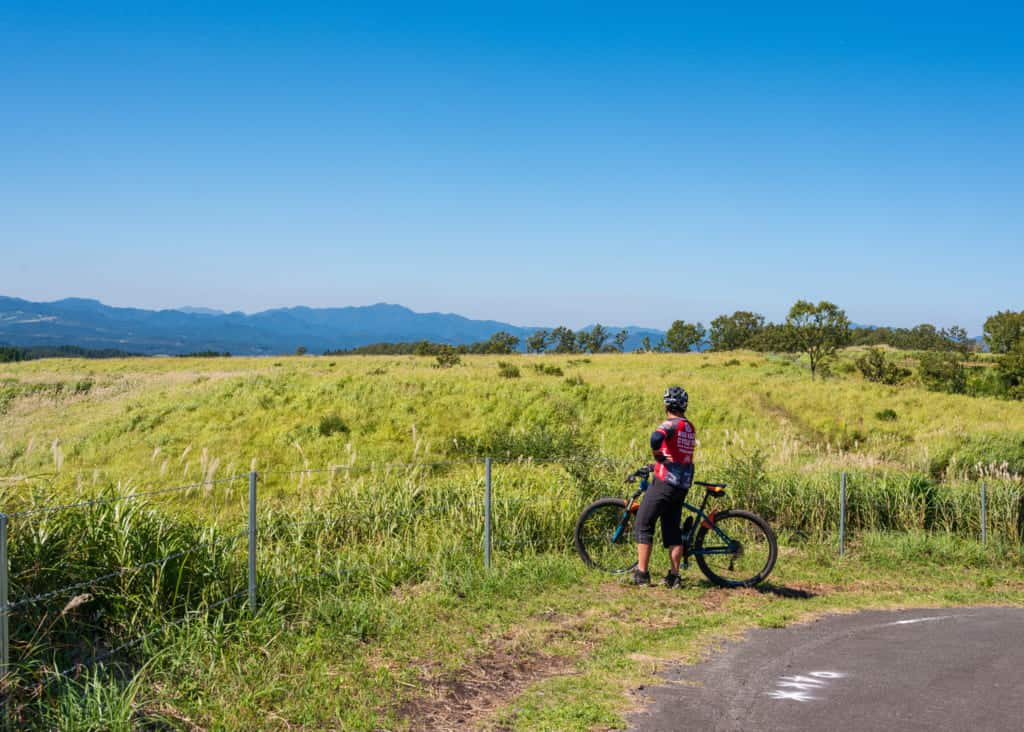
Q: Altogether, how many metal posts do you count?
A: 5